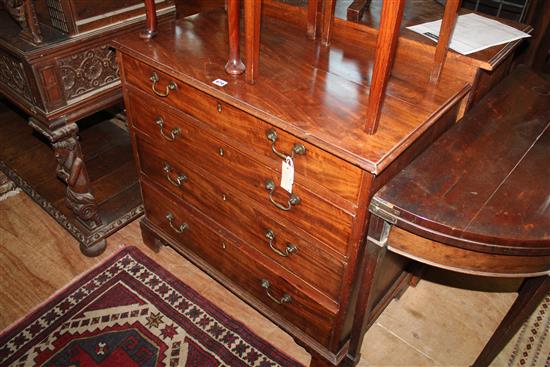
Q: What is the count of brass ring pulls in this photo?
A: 8